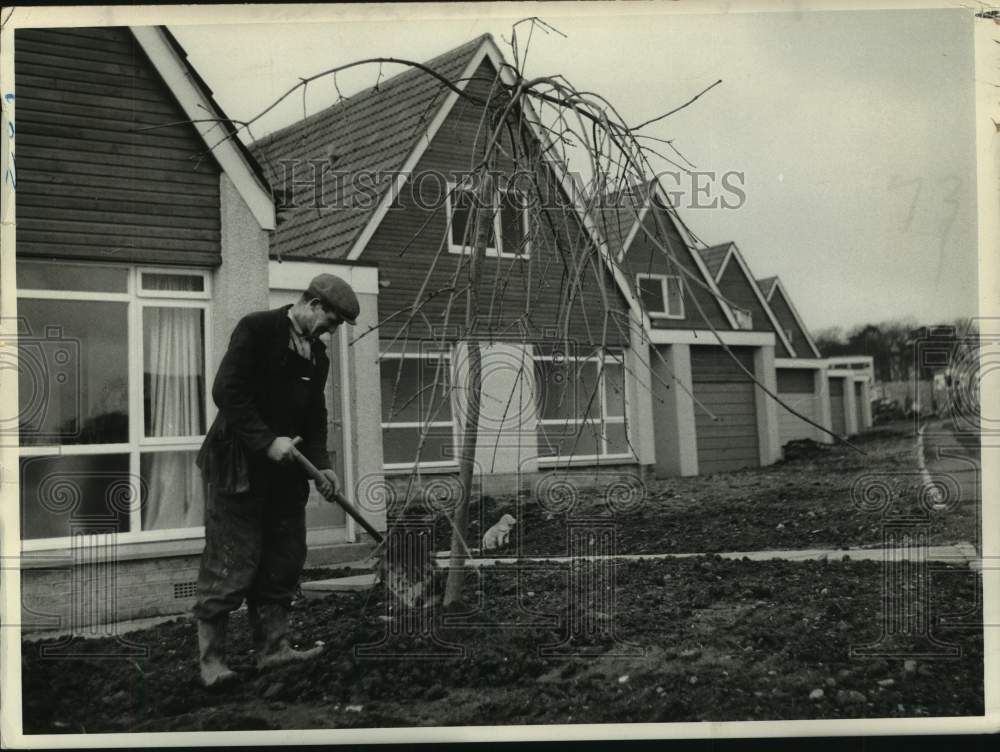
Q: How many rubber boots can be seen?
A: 2